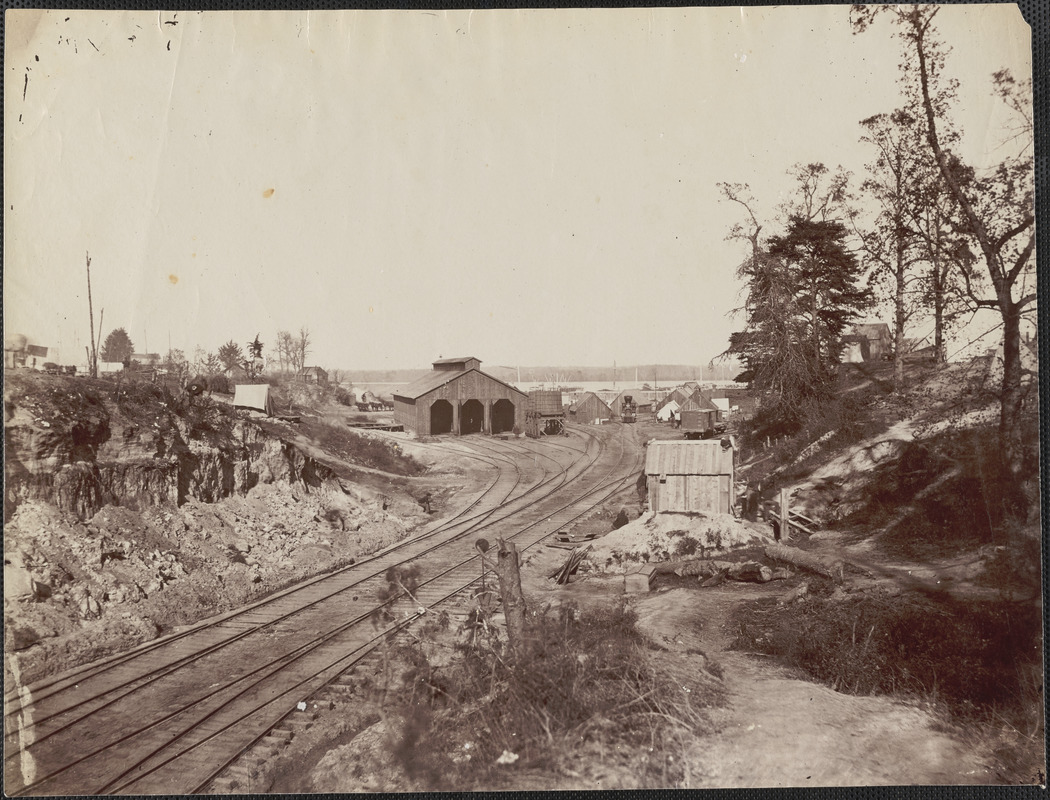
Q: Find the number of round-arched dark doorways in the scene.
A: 3